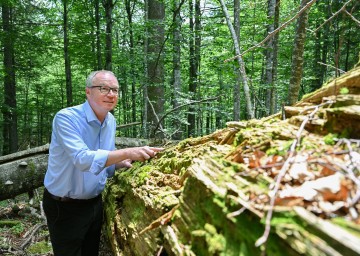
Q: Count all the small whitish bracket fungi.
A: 2